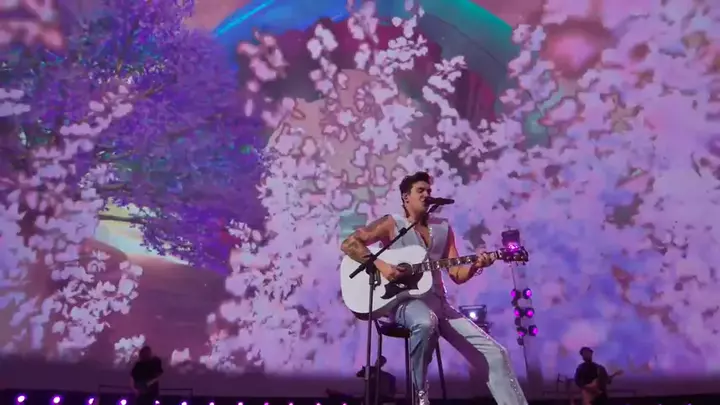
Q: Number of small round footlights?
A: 12